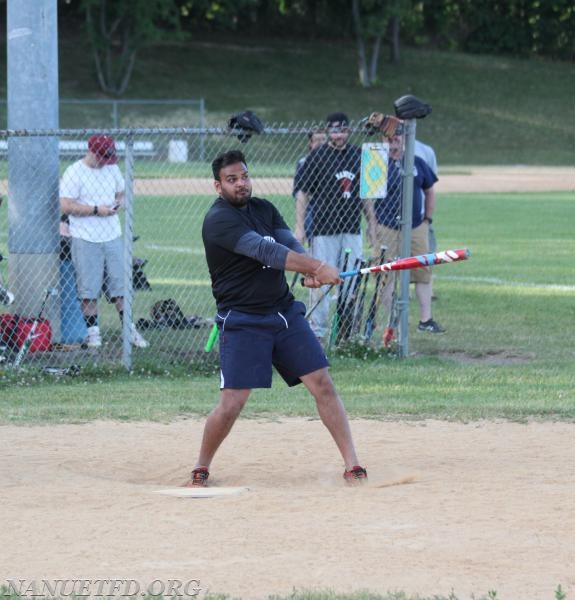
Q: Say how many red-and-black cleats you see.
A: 2